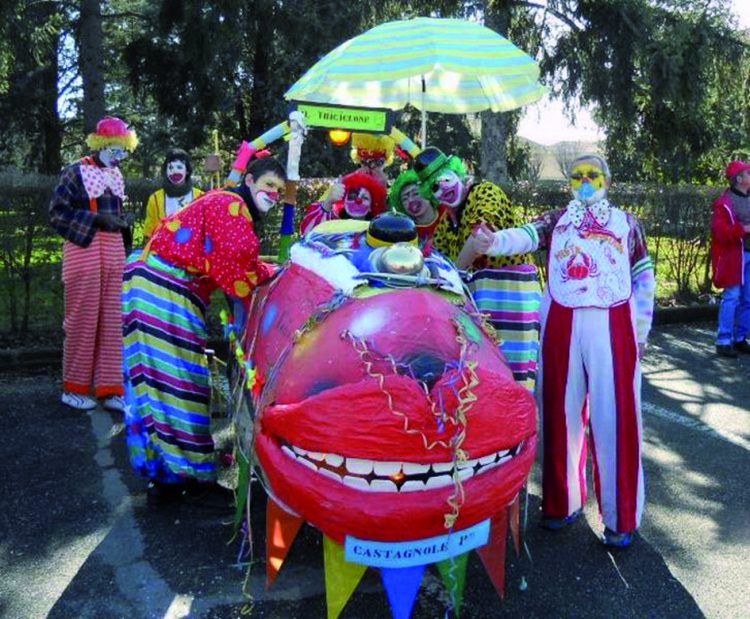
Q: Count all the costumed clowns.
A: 8